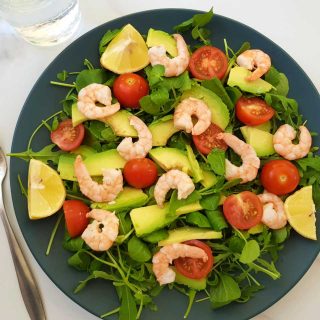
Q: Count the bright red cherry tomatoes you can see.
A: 10